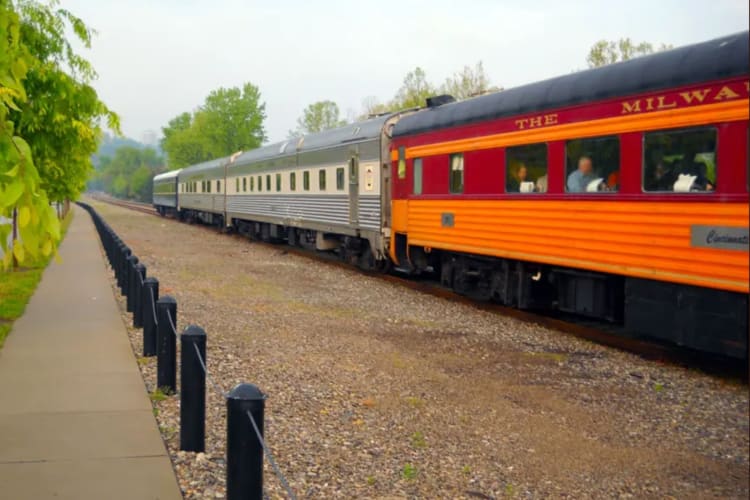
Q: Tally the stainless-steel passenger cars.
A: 2